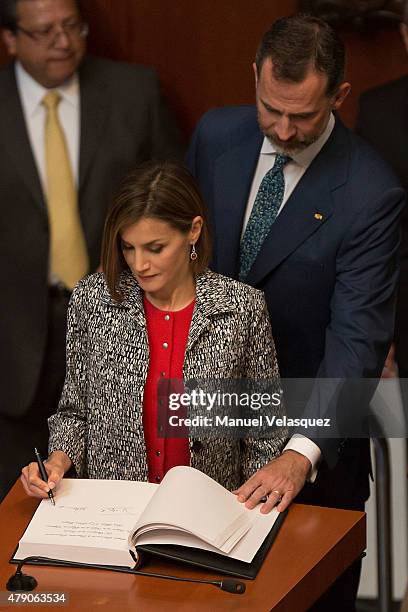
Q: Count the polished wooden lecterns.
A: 1